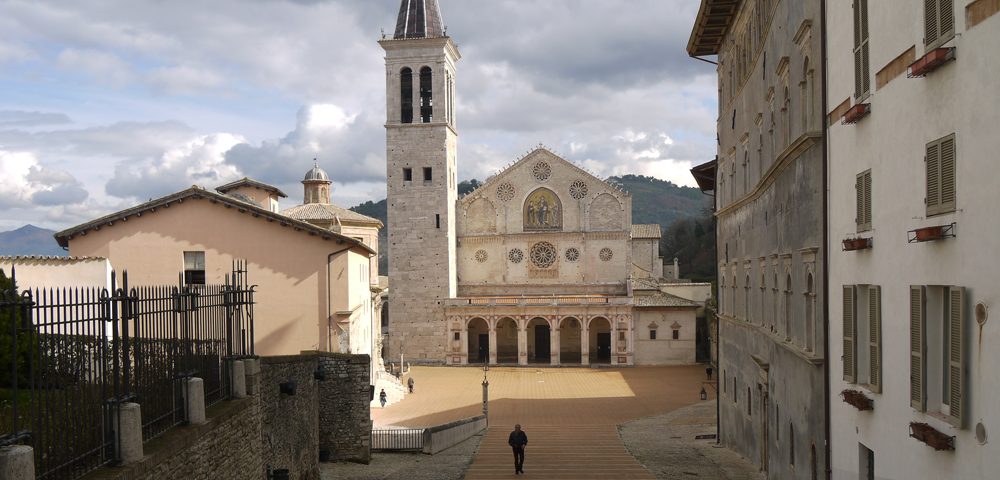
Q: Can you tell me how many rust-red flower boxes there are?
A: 6